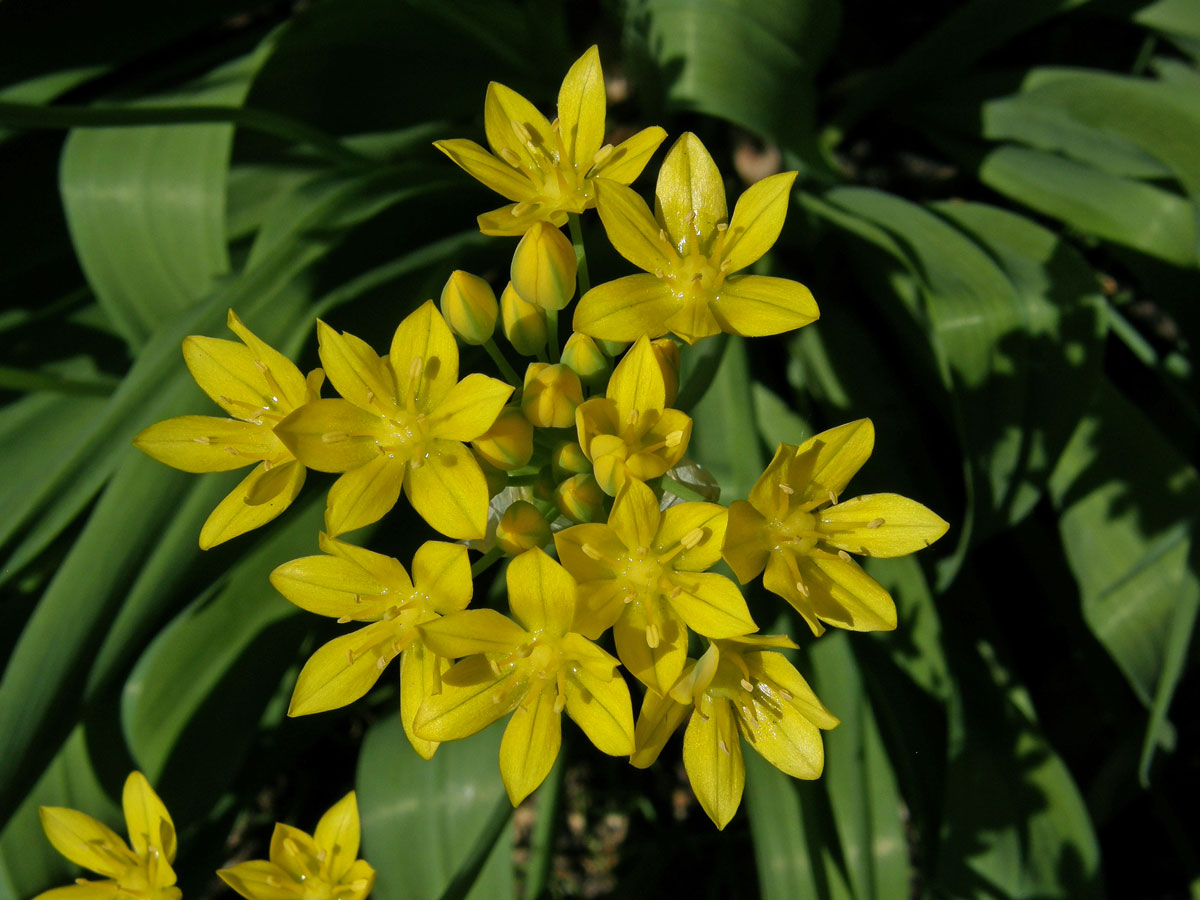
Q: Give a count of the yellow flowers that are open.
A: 12